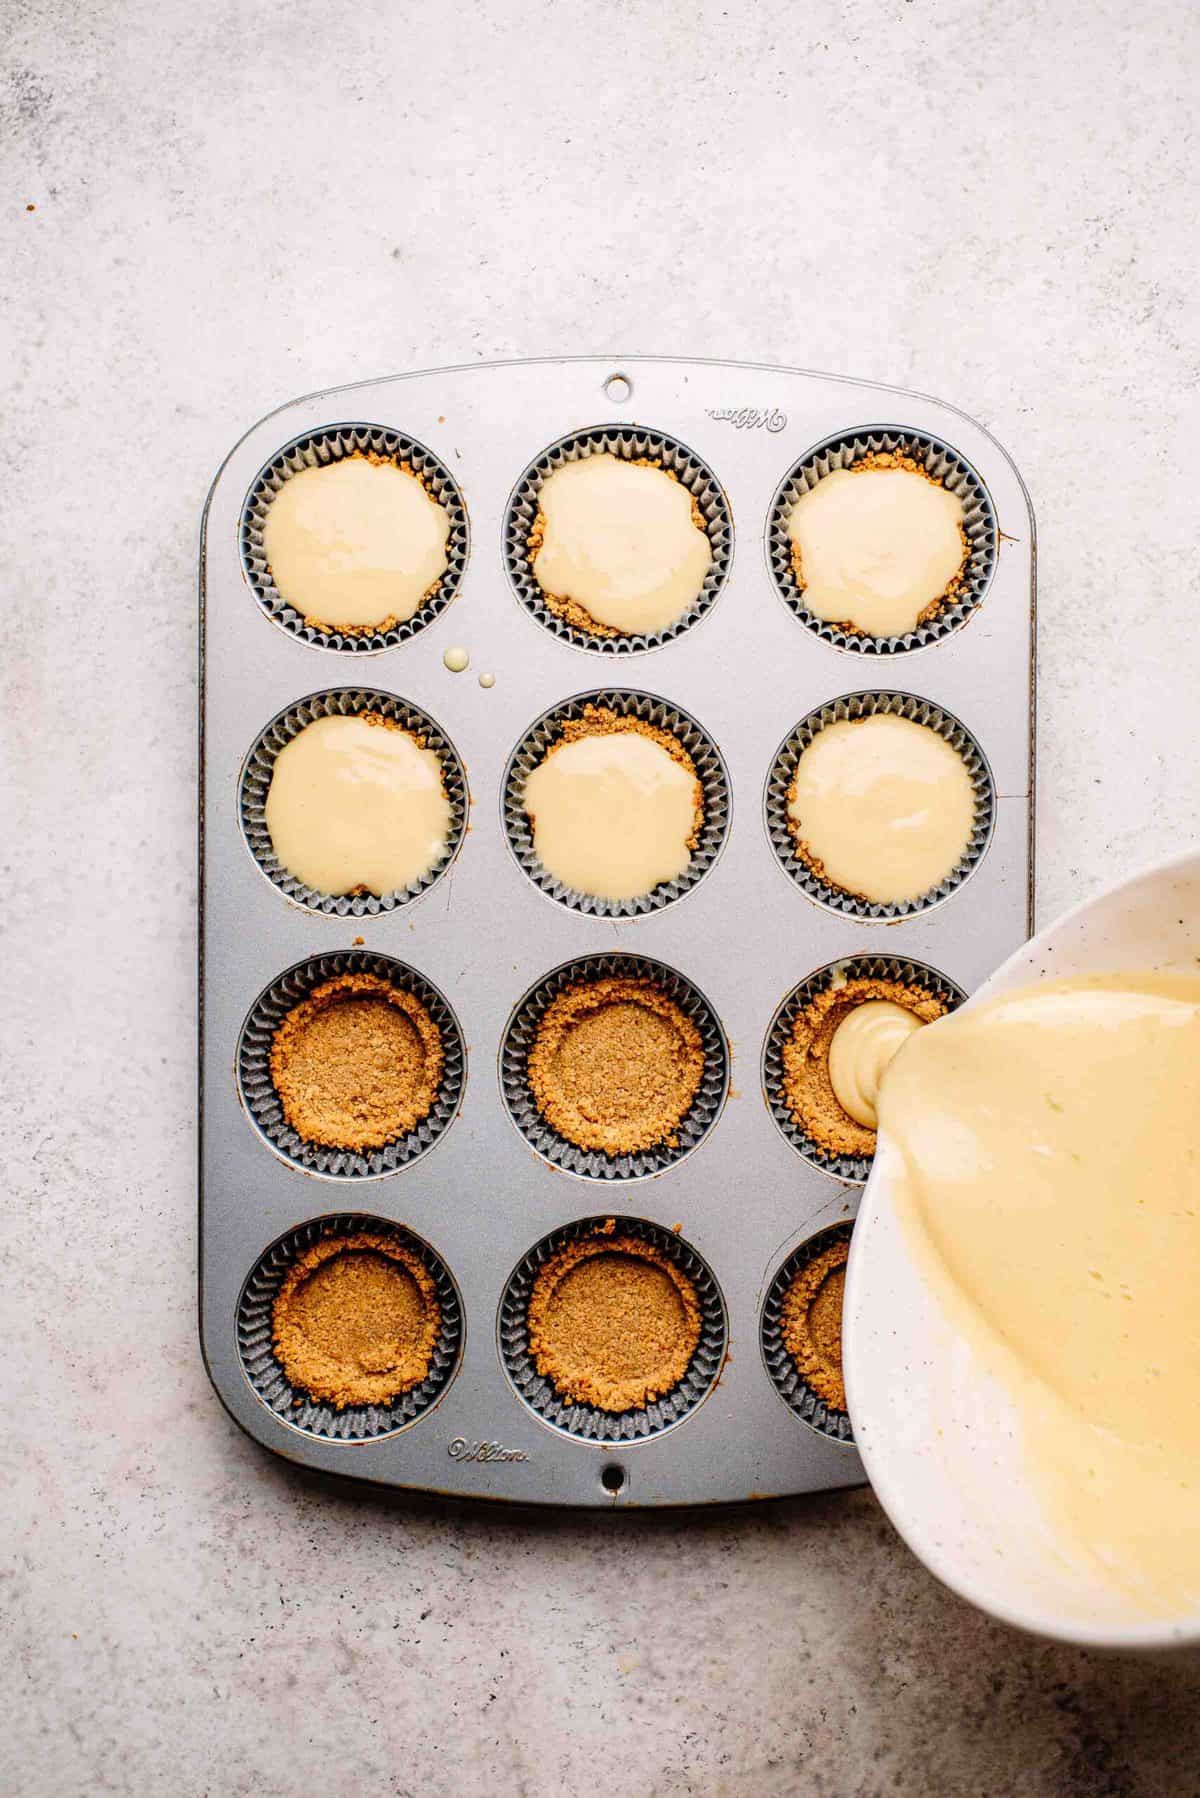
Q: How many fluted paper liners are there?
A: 12